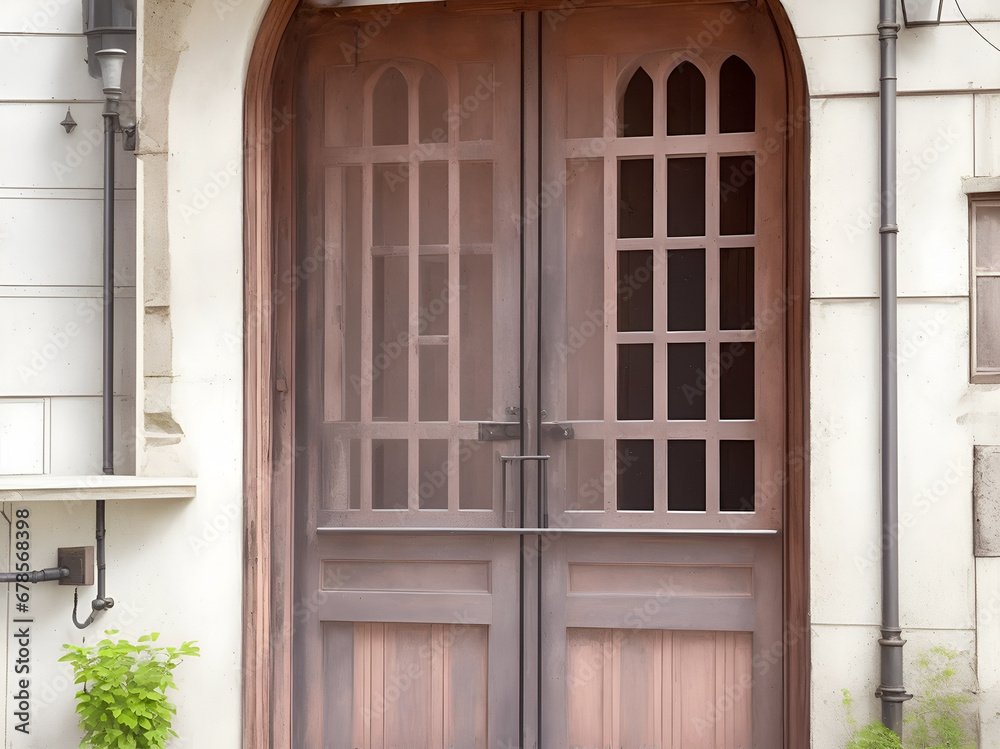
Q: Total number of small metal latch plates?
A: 2